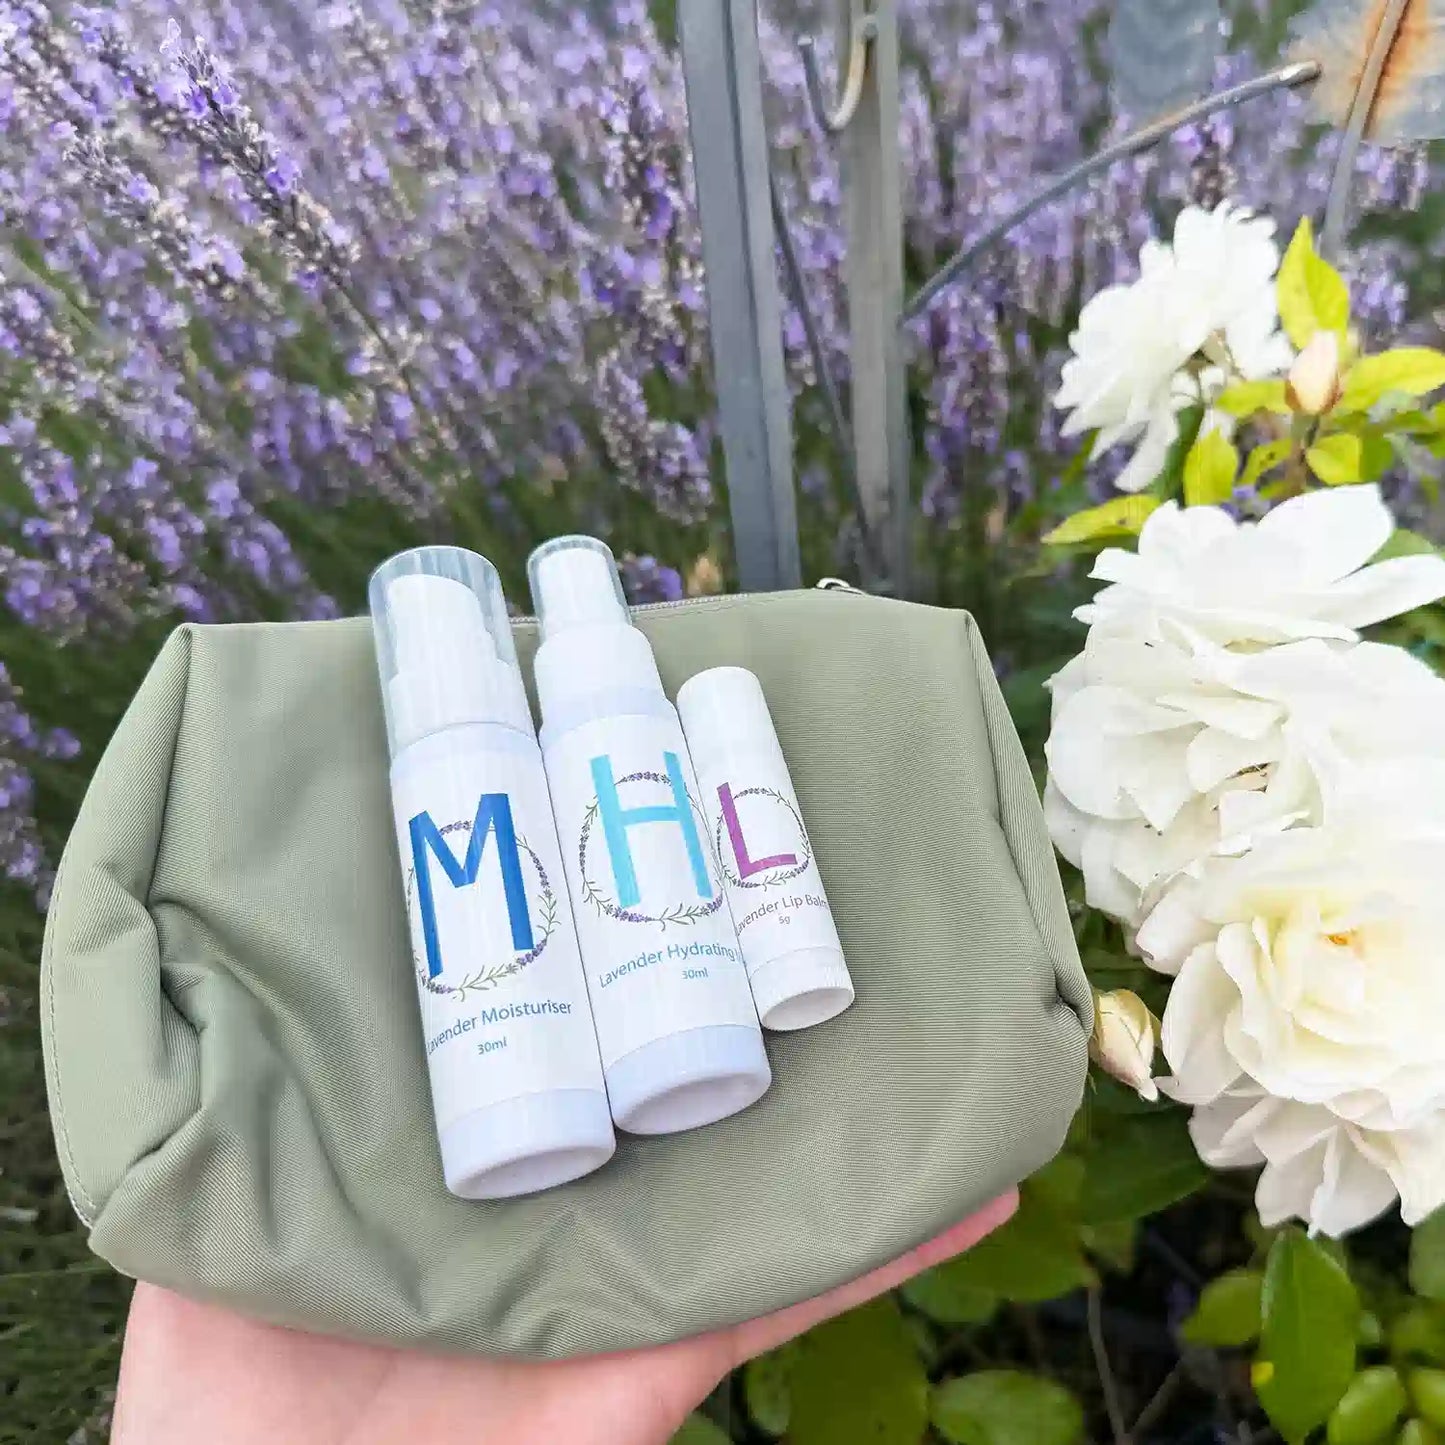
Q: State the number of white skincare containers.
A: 3